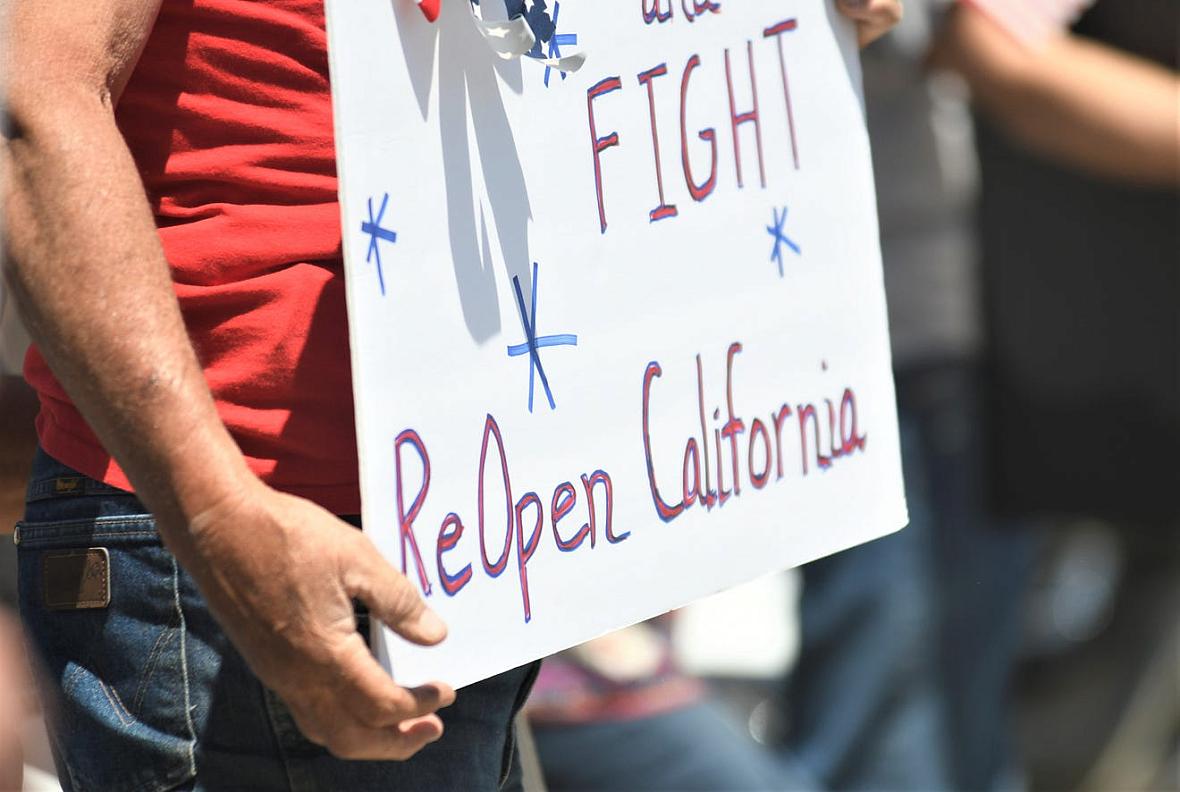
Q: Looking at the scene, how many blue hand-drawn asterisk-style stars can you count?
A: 4